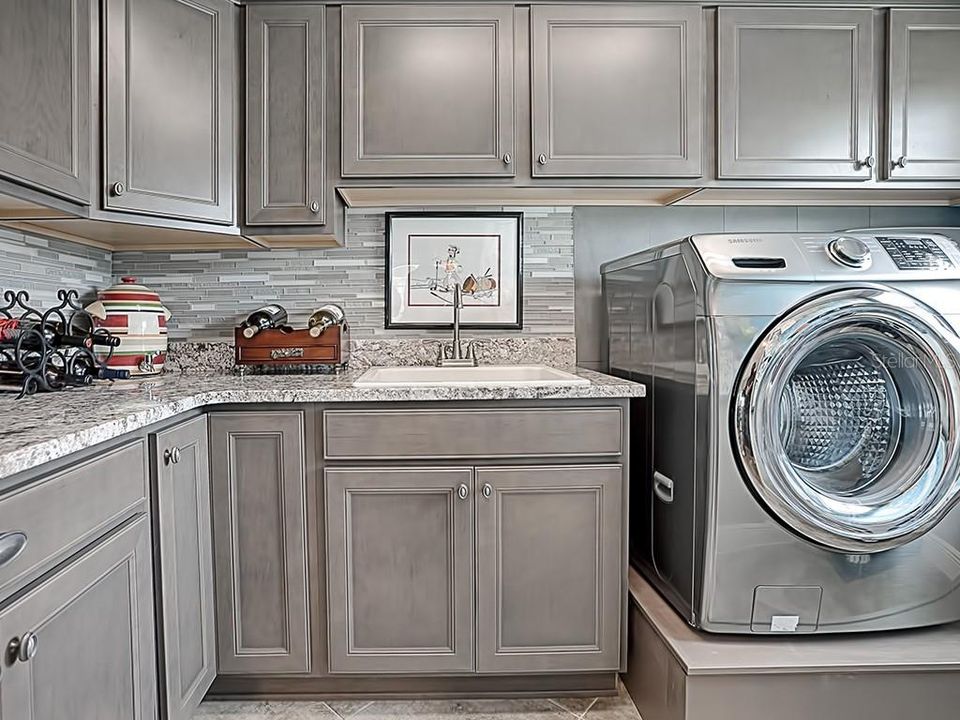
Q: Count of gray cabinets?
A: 12